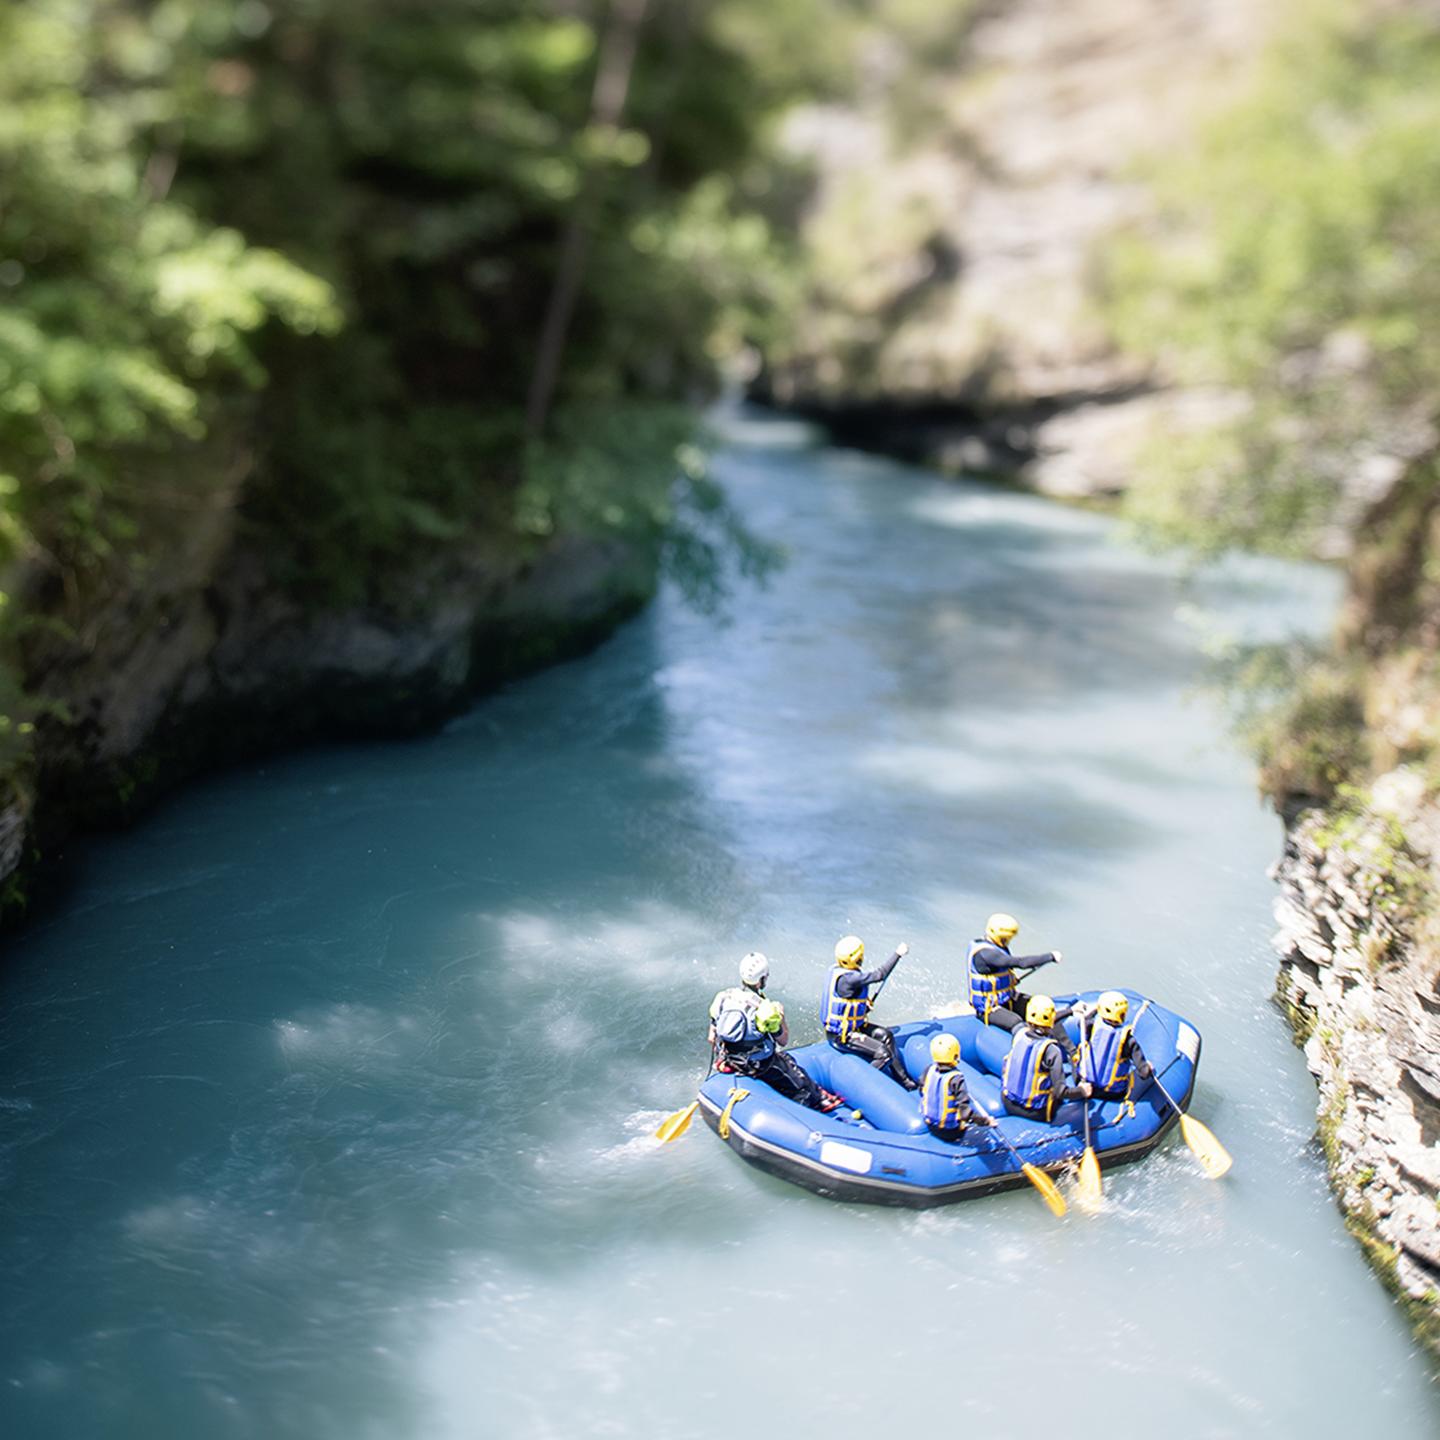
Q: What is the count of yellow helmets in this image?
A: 5